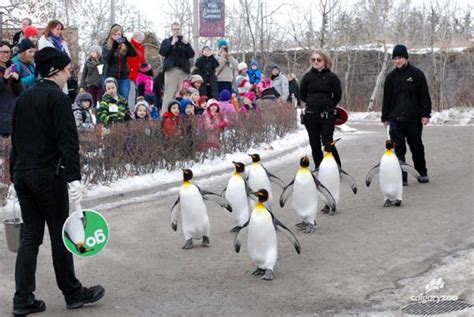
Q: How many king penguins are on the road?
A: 7